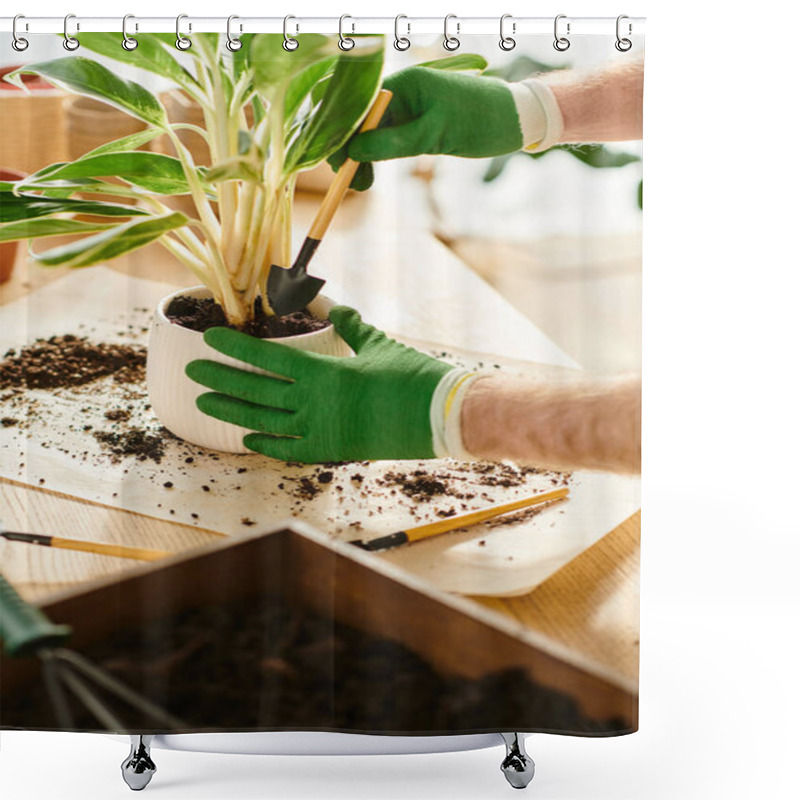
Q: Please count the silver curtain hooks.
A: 12